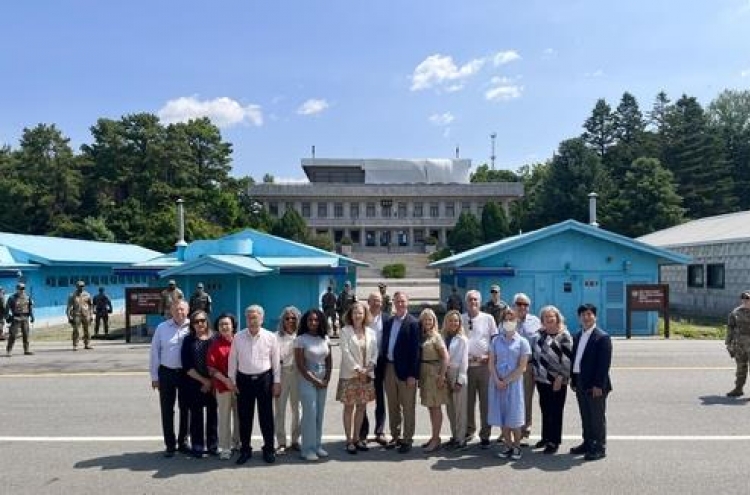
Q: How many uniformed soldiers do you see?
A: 12